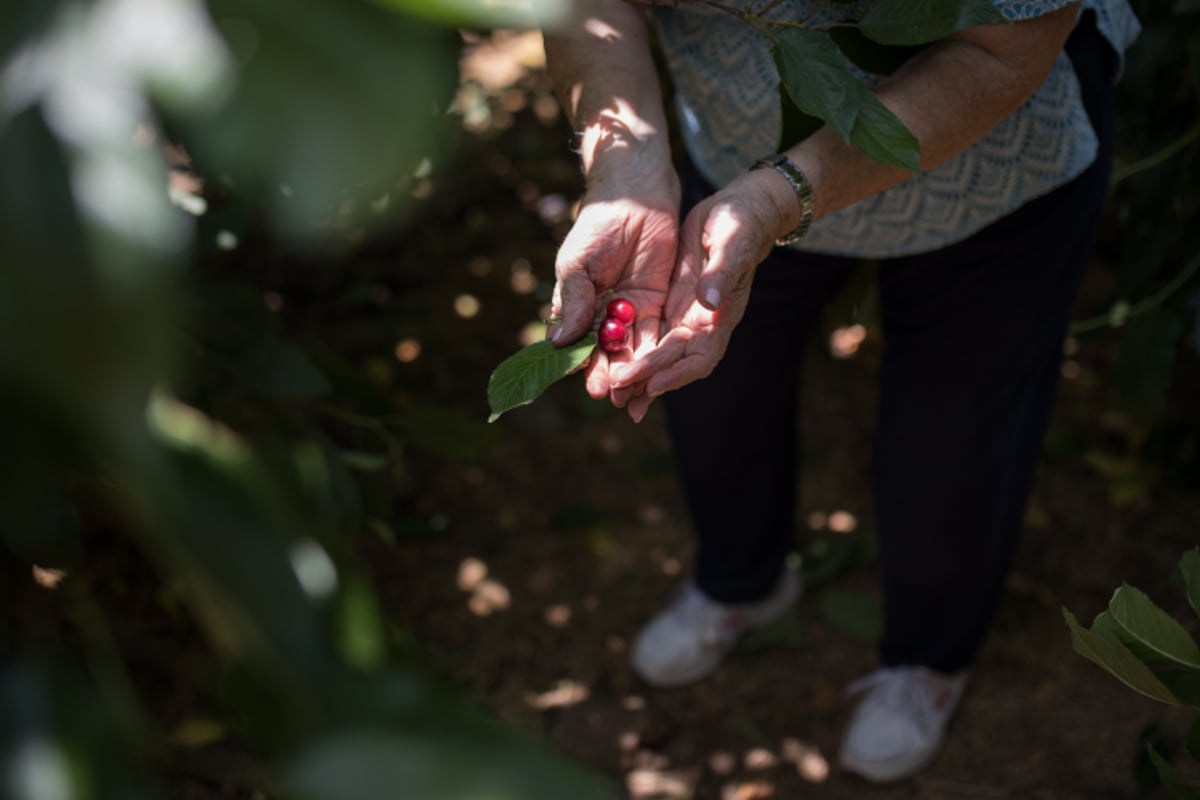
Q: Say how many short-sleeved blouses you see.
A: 1